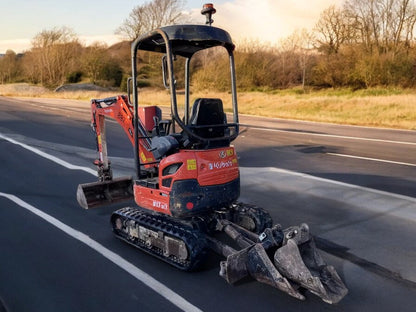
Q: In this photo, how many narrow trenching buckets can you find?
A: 2